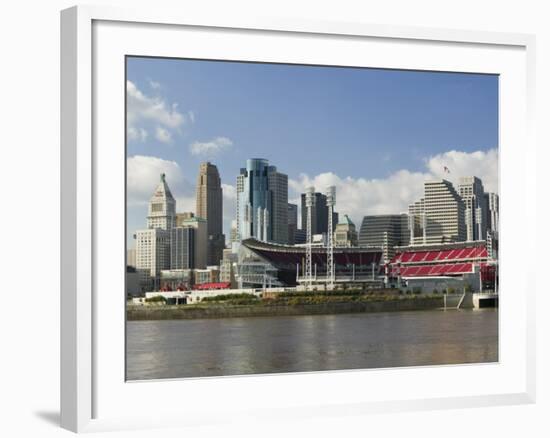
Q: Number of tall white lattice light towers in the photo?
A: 2